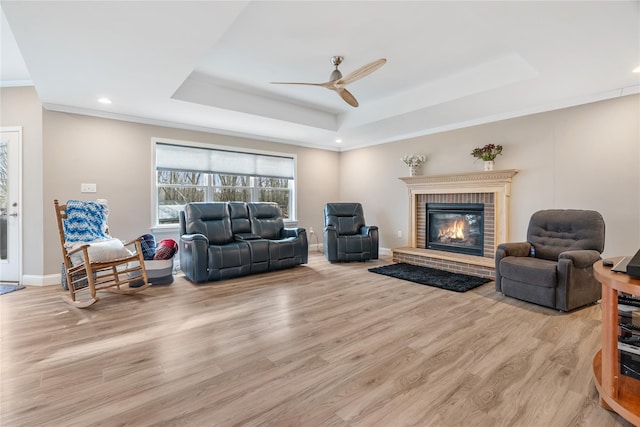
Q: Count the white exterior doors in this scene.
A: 1